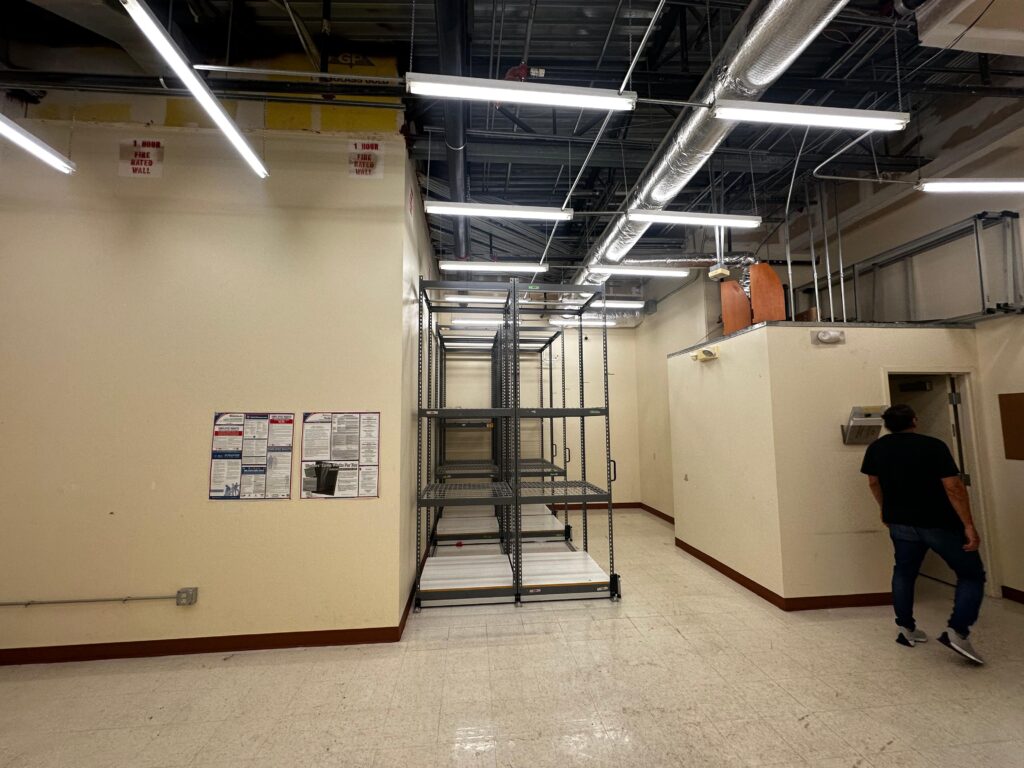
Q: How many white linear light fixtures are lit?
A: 13